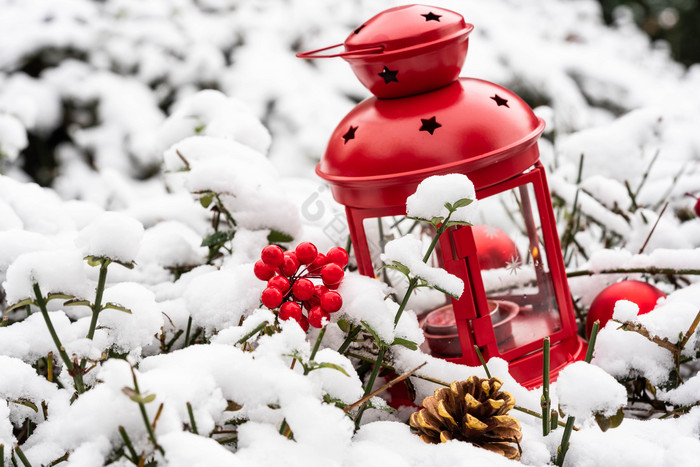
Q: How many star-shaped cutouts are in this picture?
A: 6